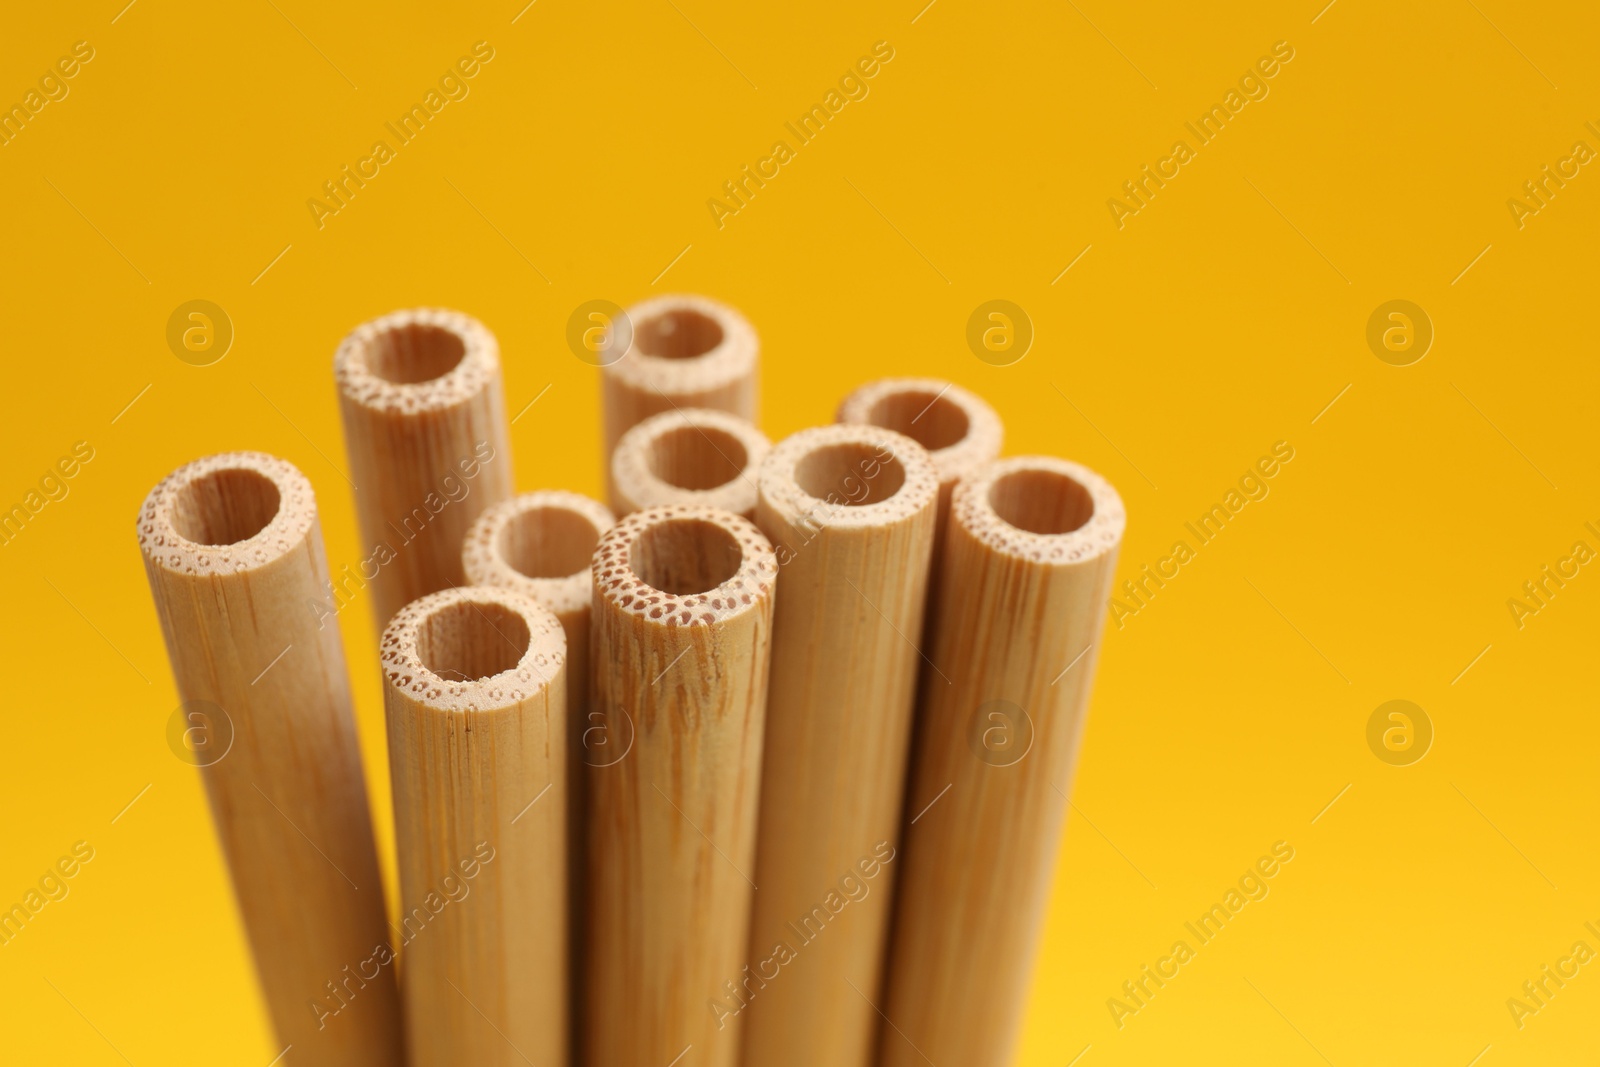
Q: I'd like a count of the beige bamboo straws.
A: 10